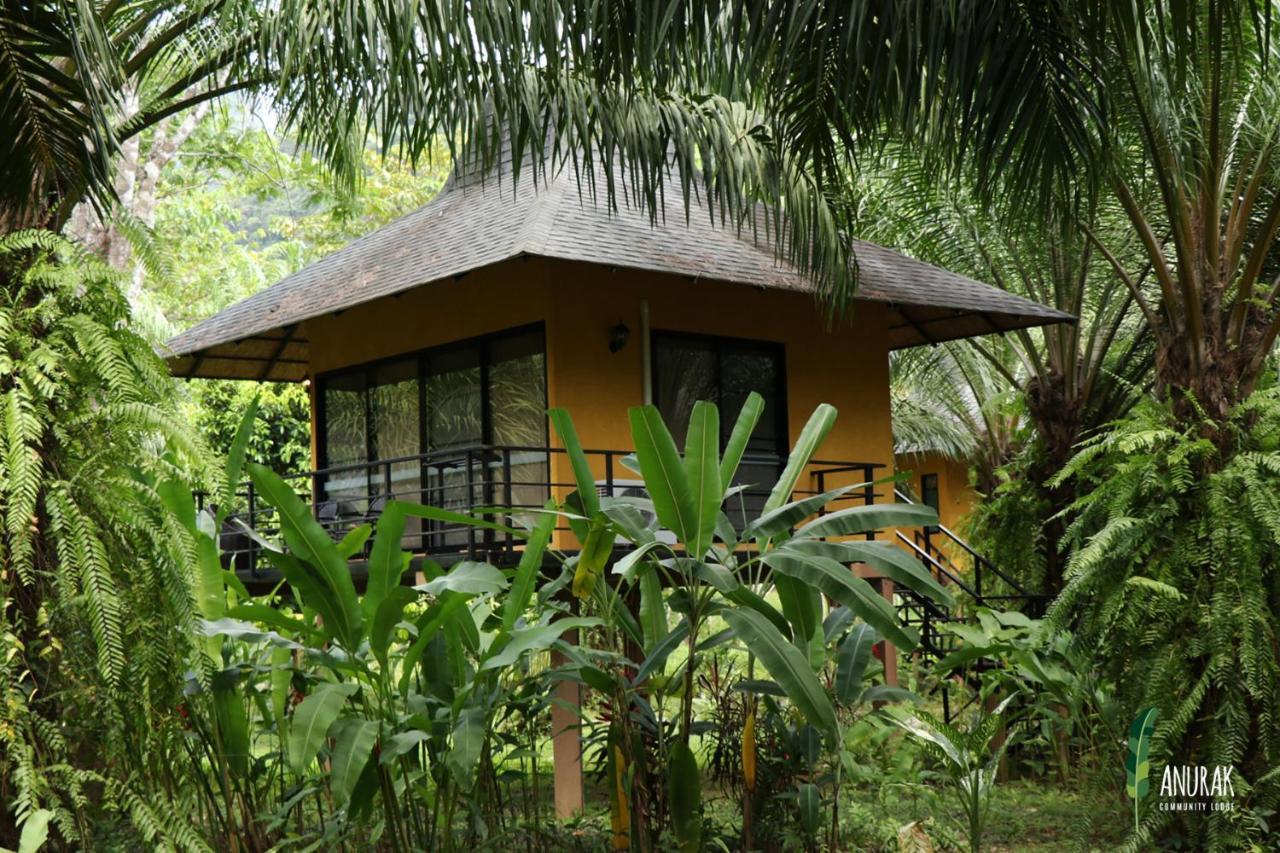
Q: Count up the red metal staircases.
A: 0